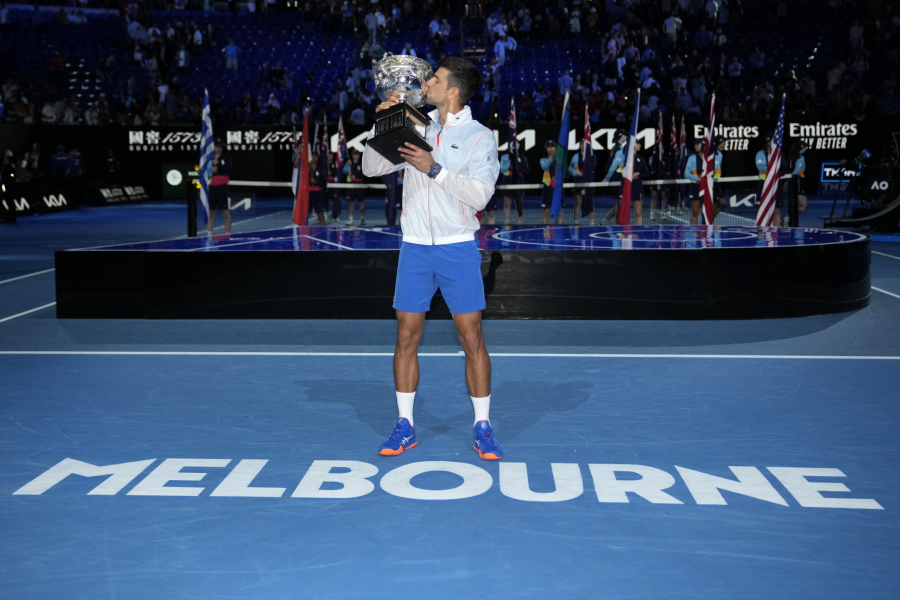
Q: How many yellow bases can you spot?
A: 0